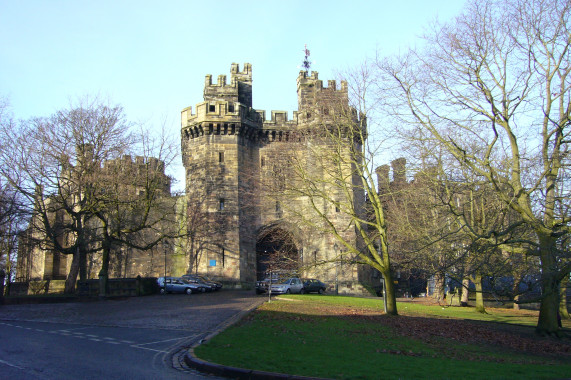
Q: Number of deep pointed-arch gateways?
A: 1